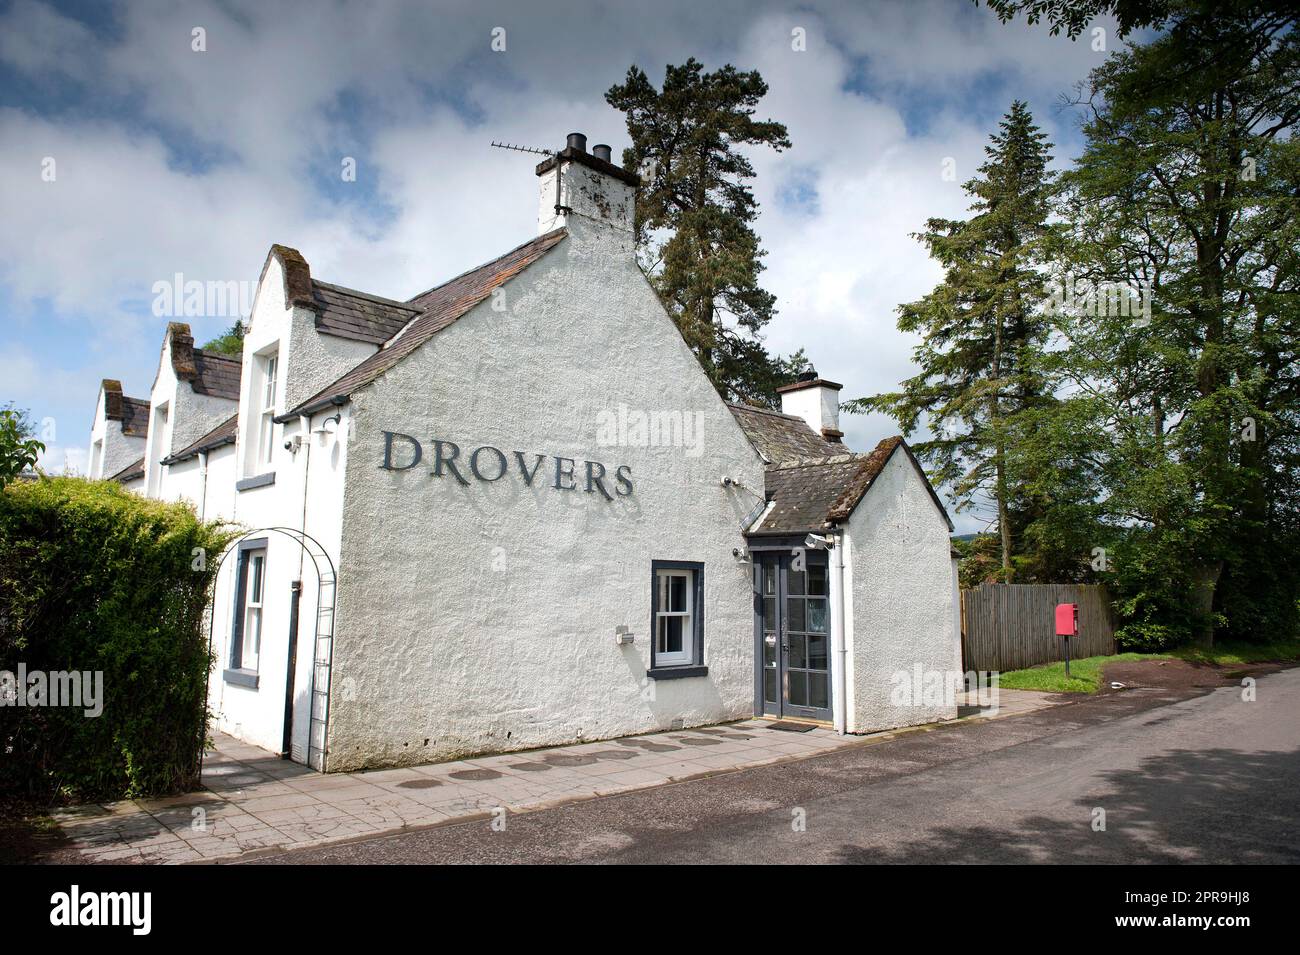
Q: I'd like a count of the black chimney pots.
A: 2